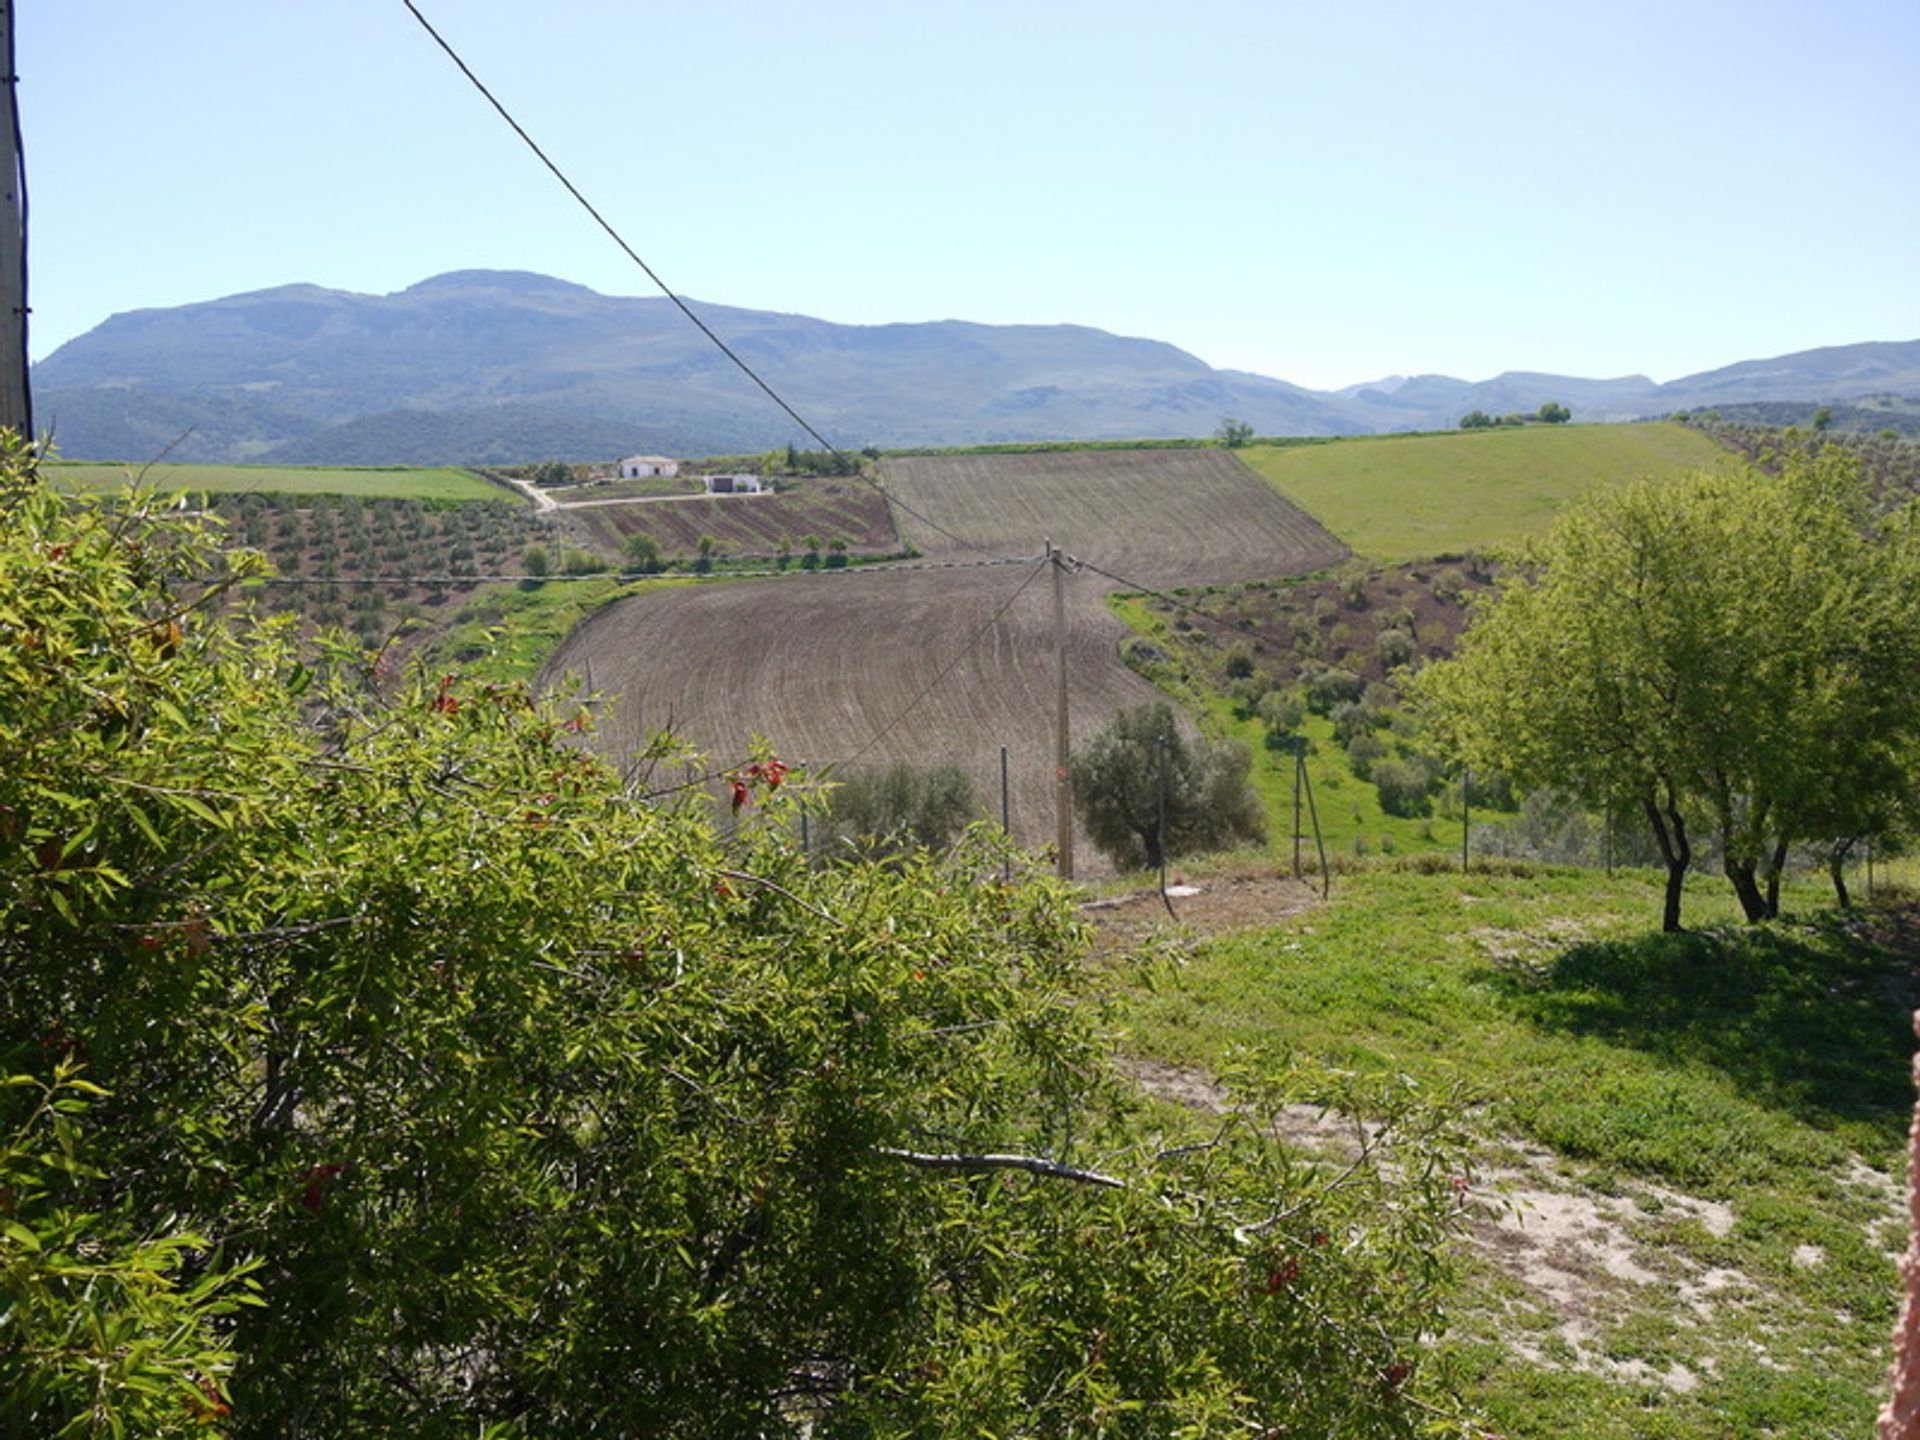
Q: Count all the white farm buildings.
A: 2